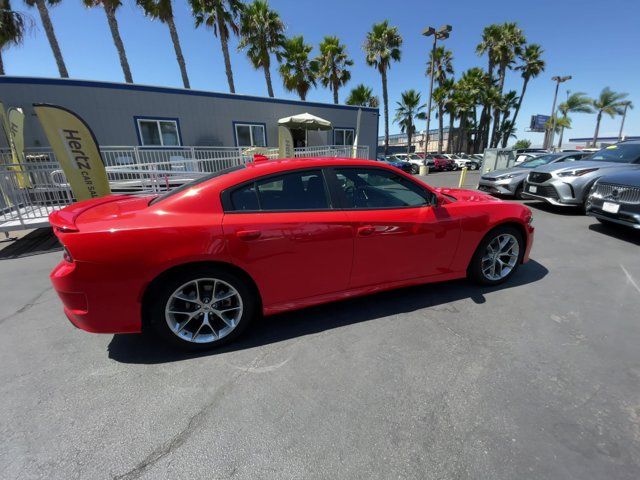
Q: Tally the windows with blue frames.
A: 3